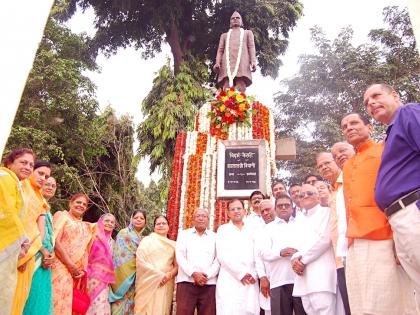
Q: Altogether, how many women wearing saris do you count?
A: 7